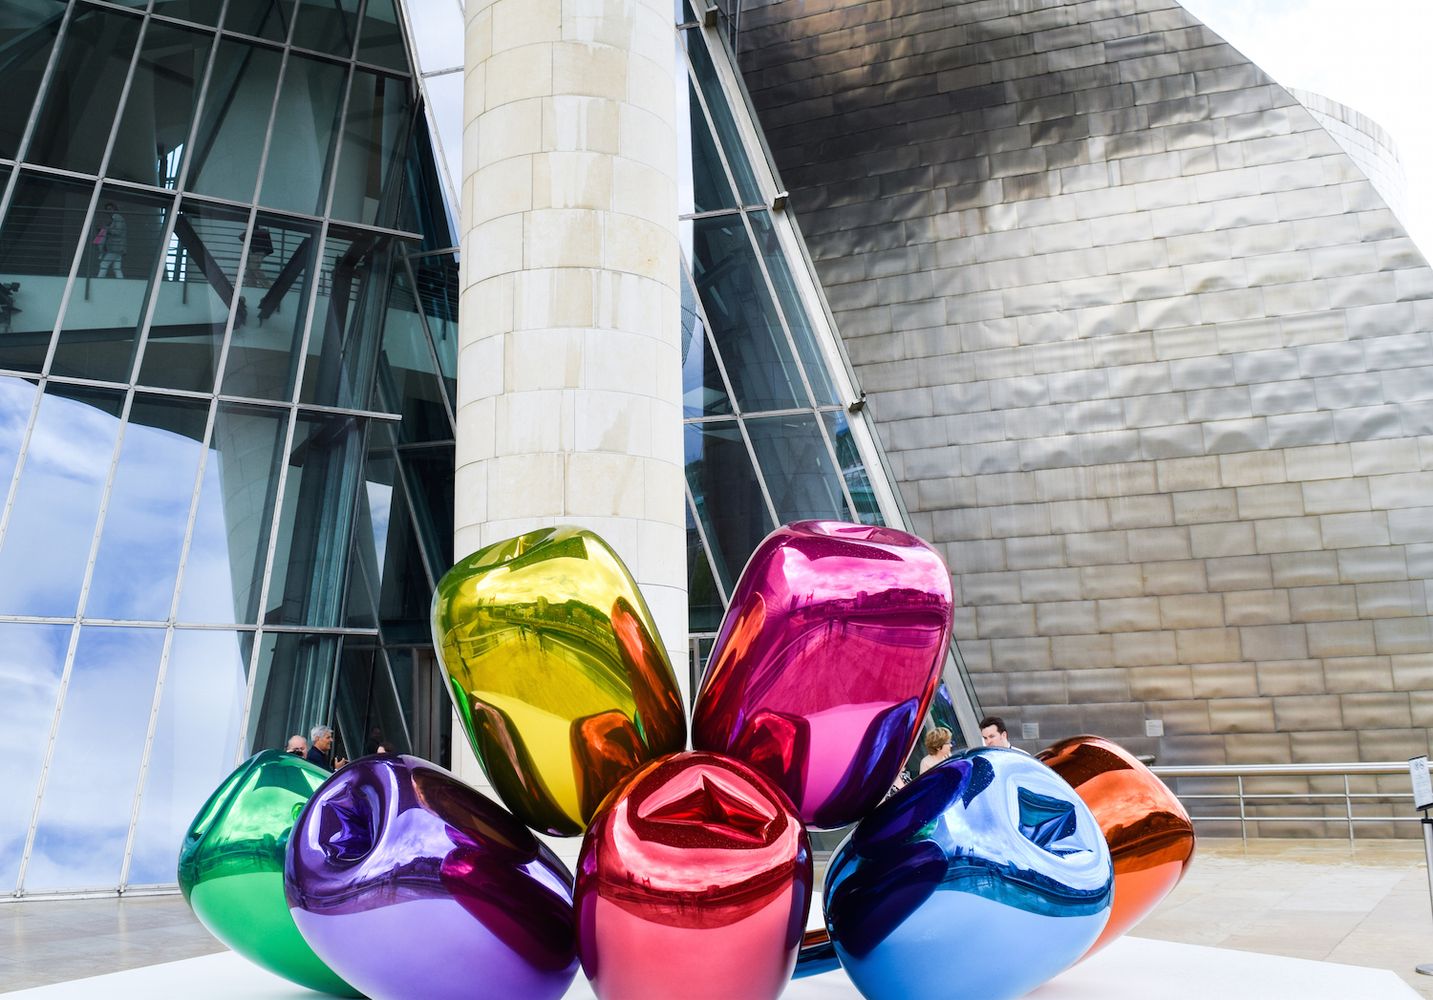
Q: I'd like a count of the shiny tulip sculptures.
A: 7